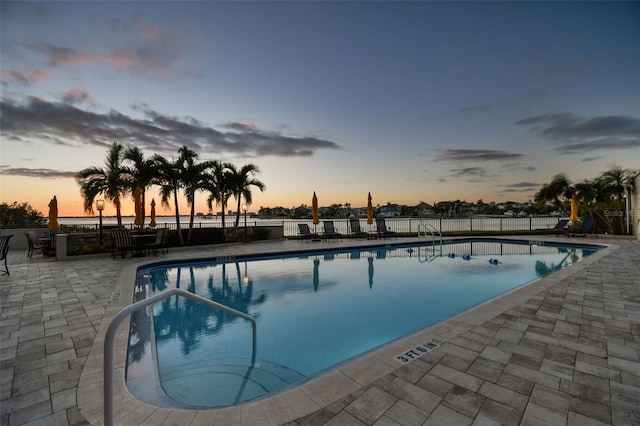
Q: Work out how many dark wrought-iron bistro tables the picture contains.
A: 2